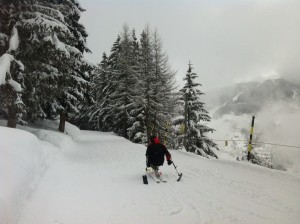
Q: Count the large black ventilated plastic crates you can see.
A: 0